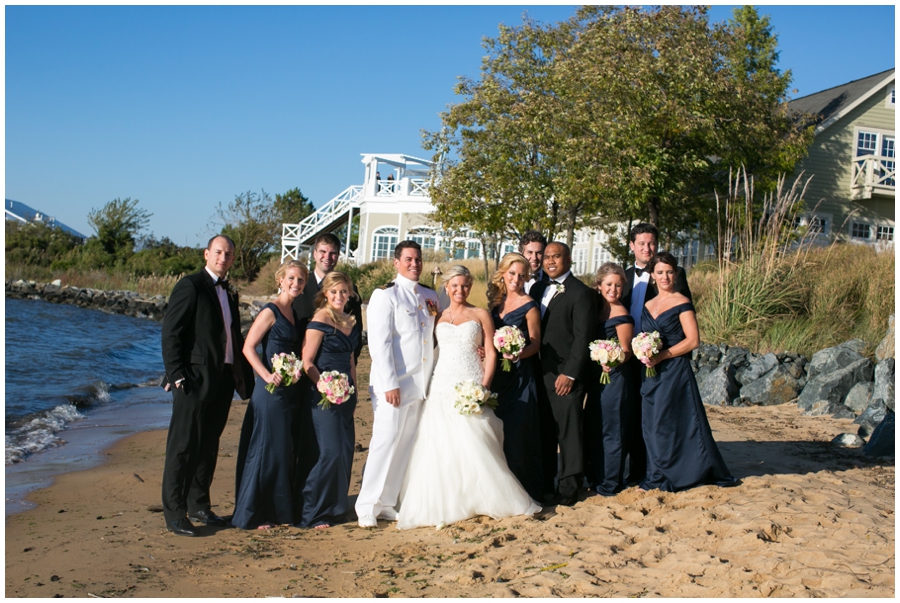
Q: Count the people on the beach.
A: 12